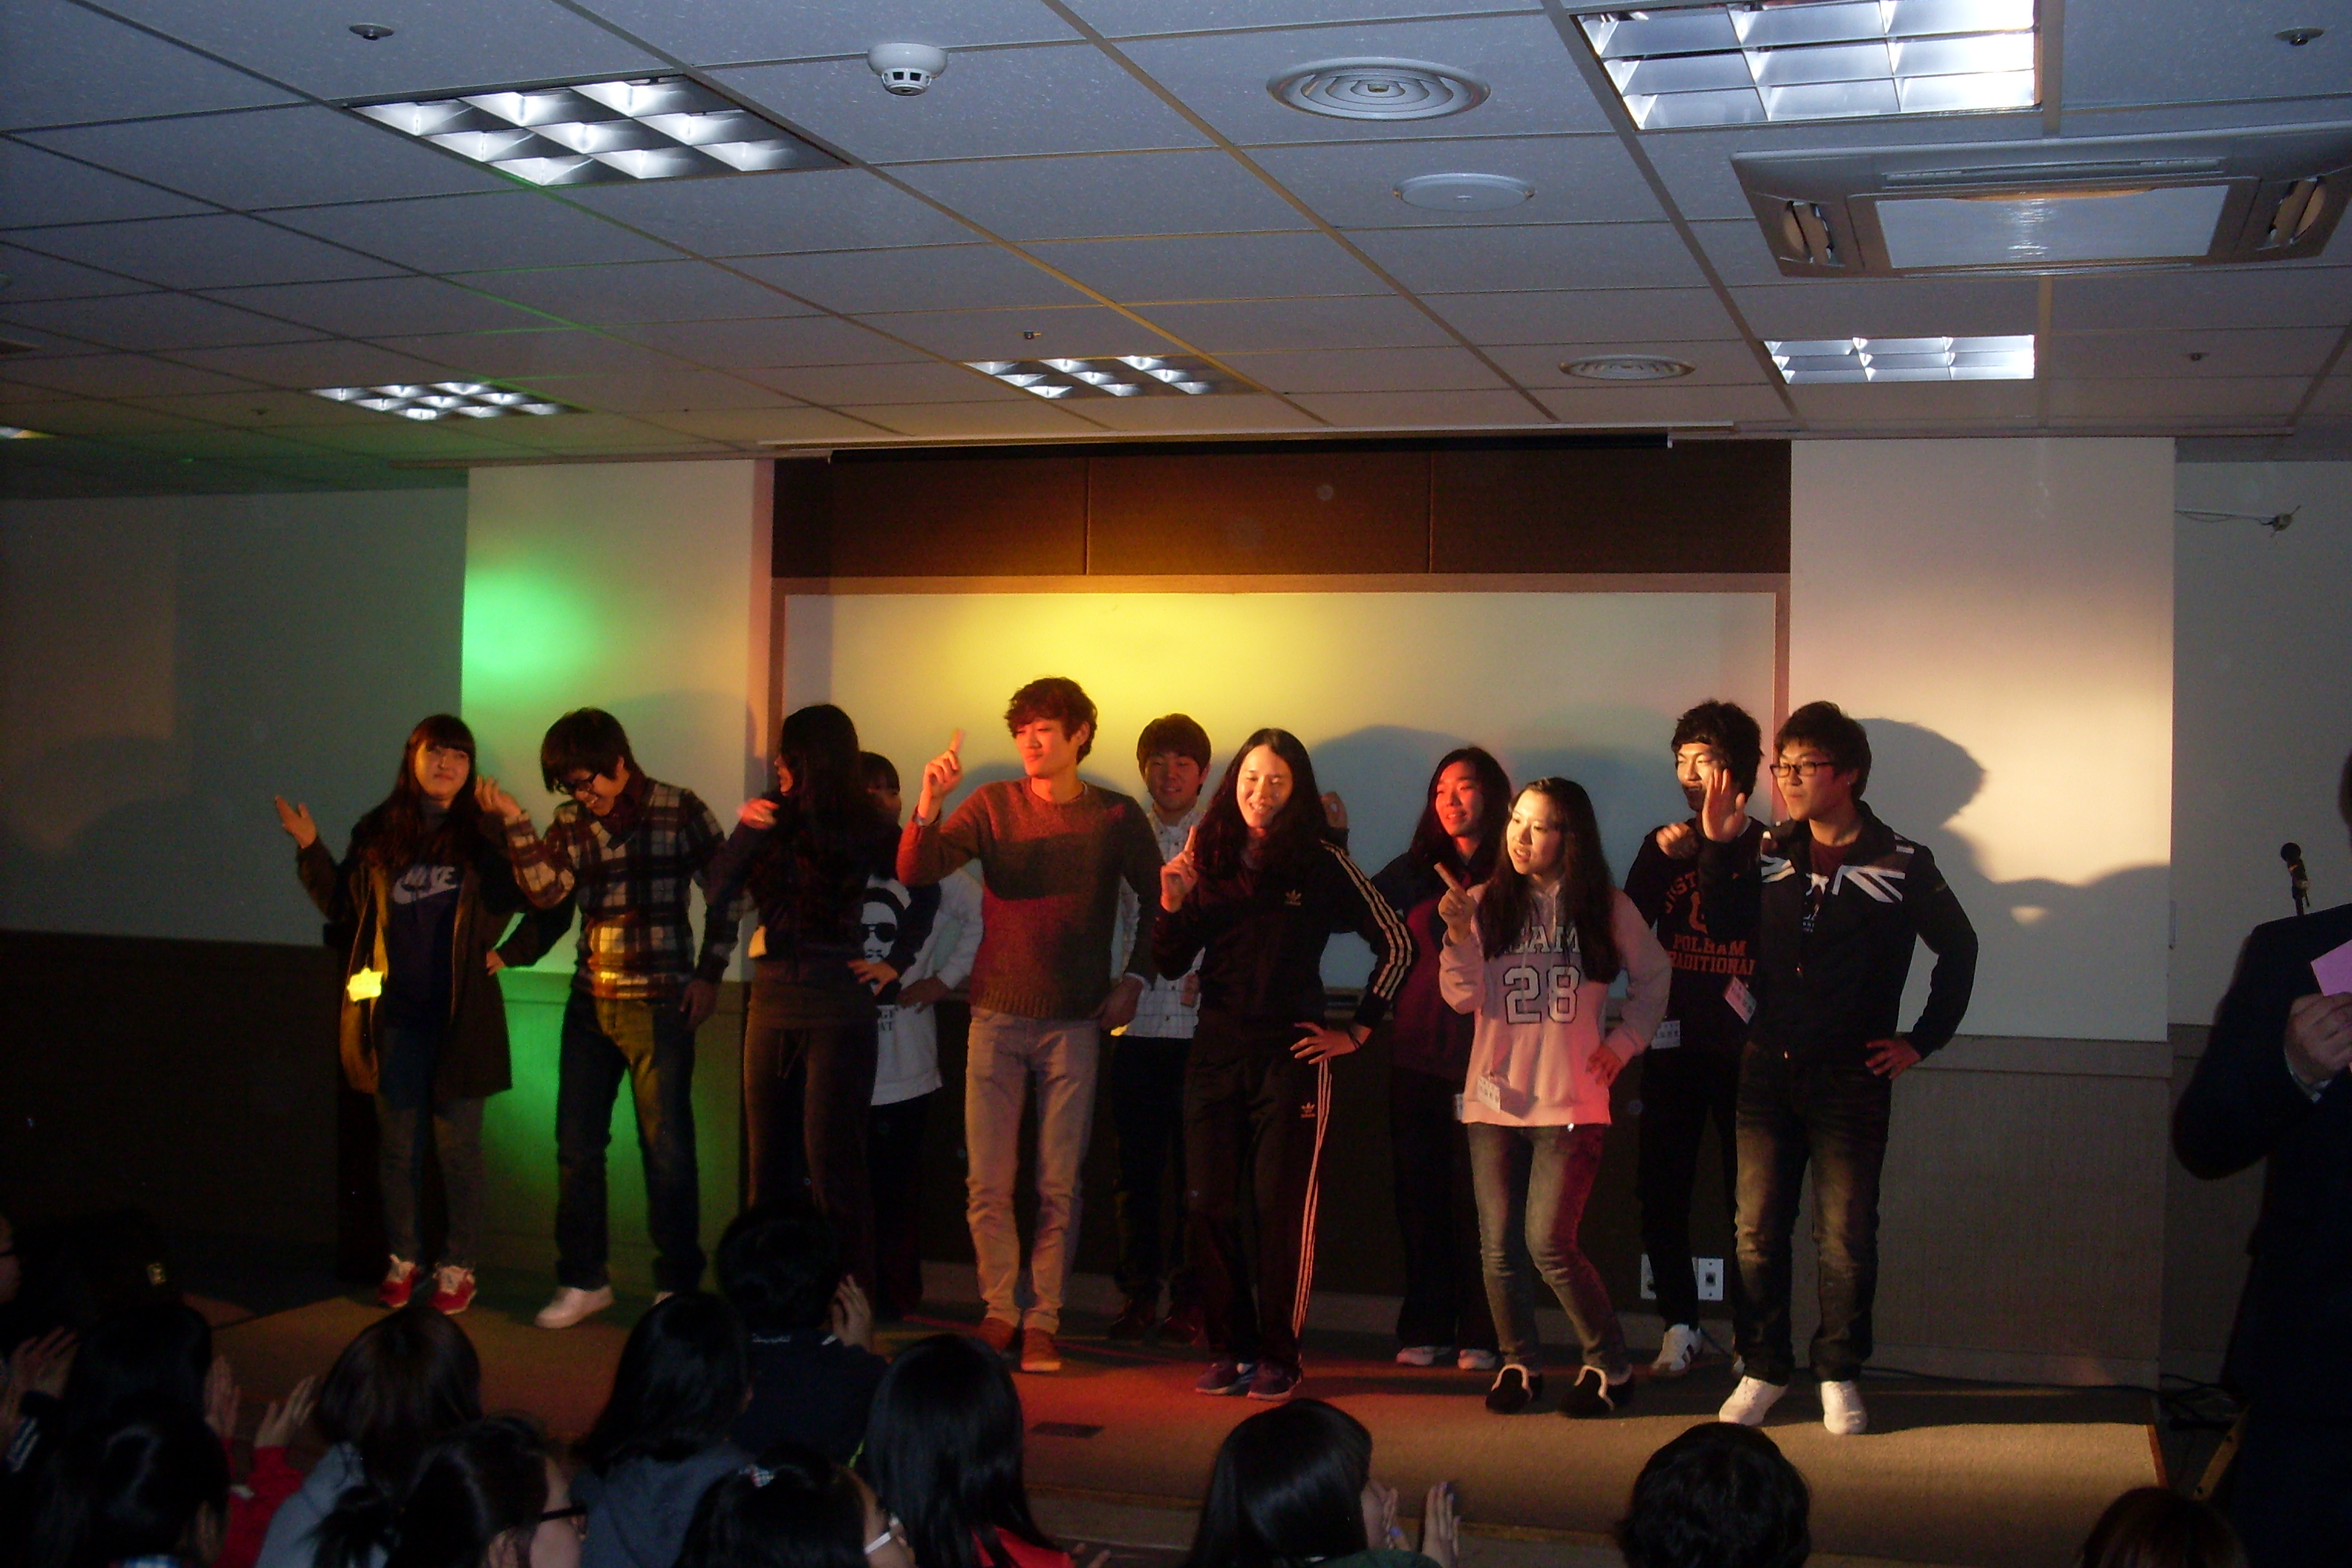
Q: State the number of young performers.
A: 11